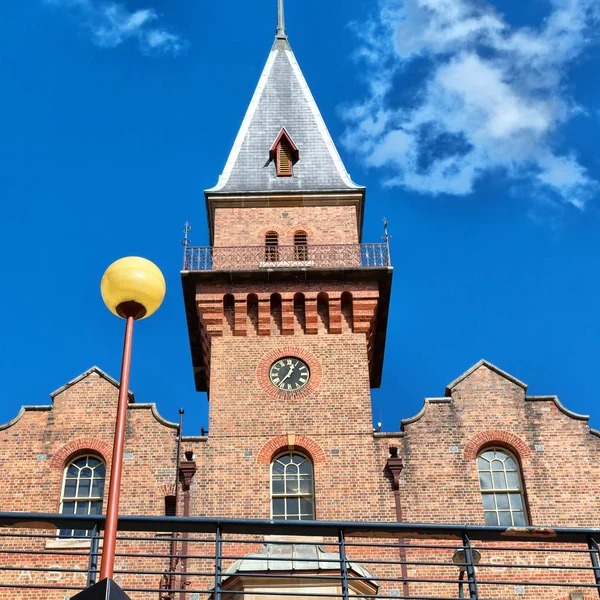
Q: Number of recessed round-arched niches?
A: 6